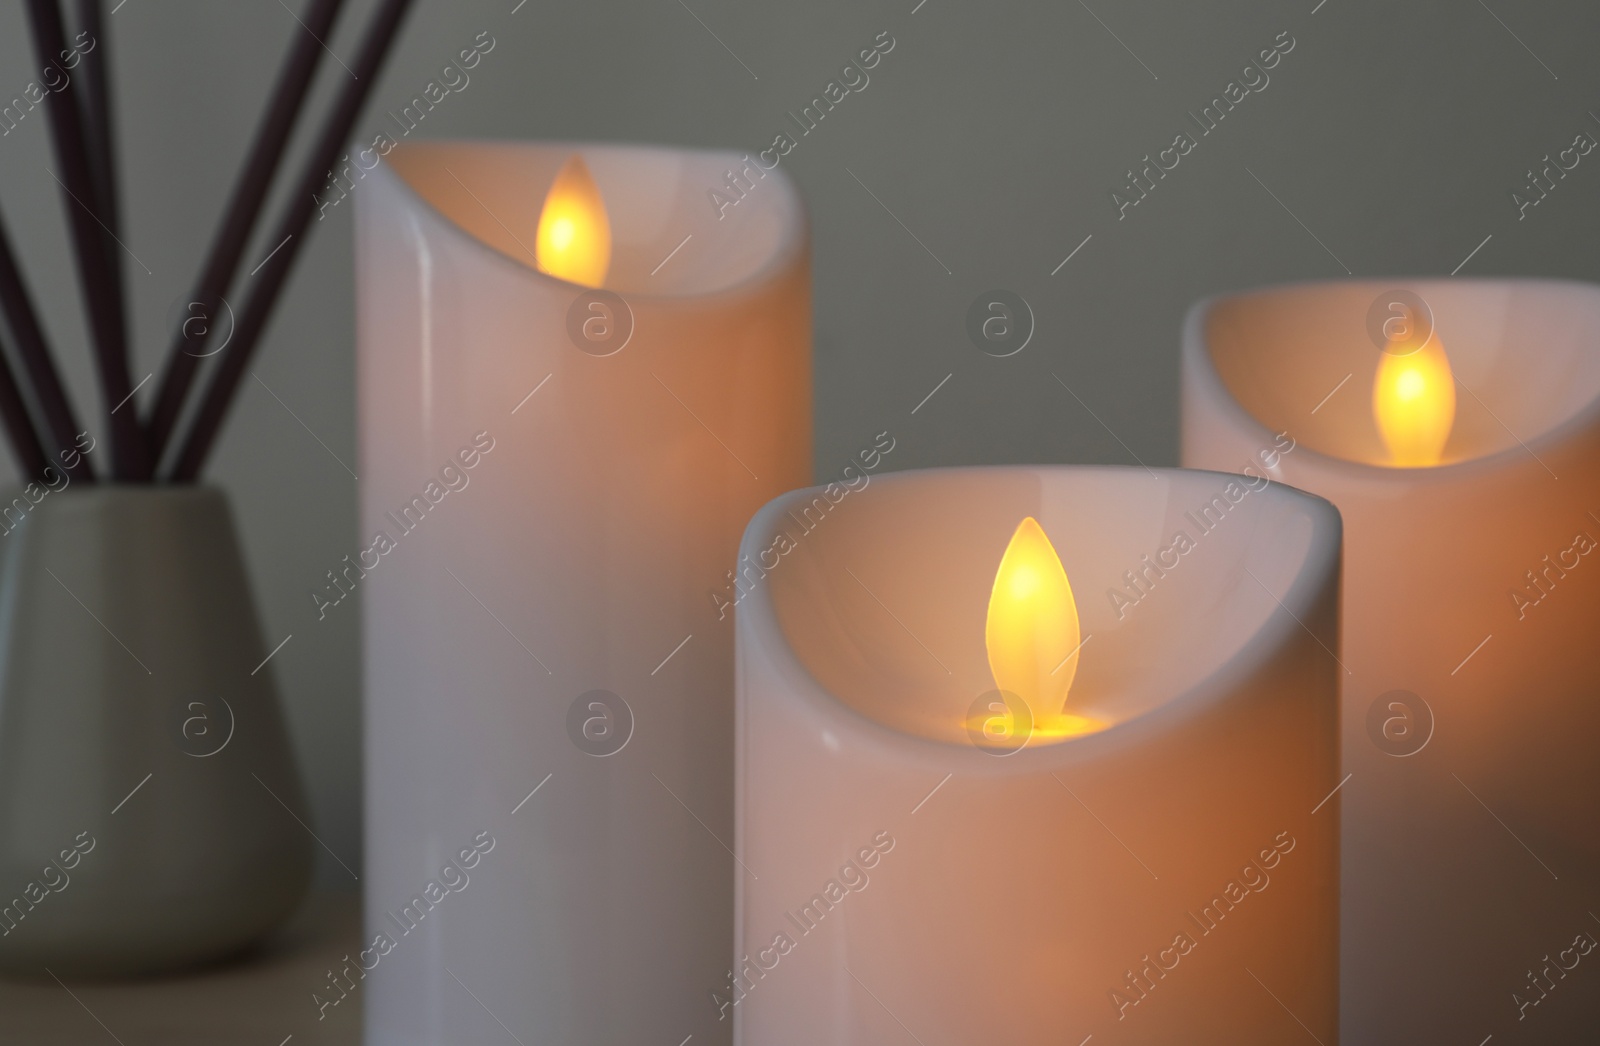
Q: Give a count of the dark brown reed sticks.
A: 6